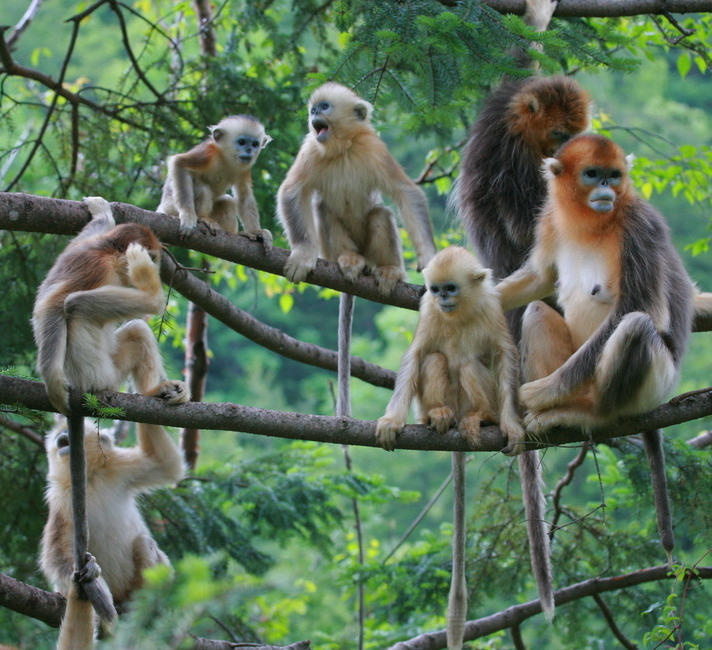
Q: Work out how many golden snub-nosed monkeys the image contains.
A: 7